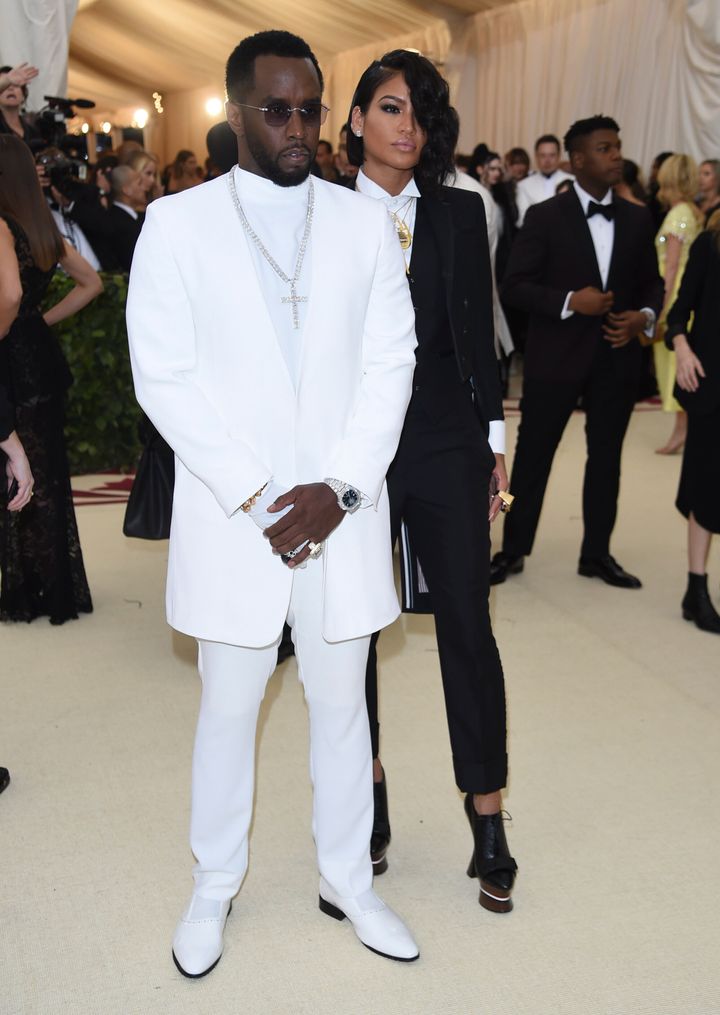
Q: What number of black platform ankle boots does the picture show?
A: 2